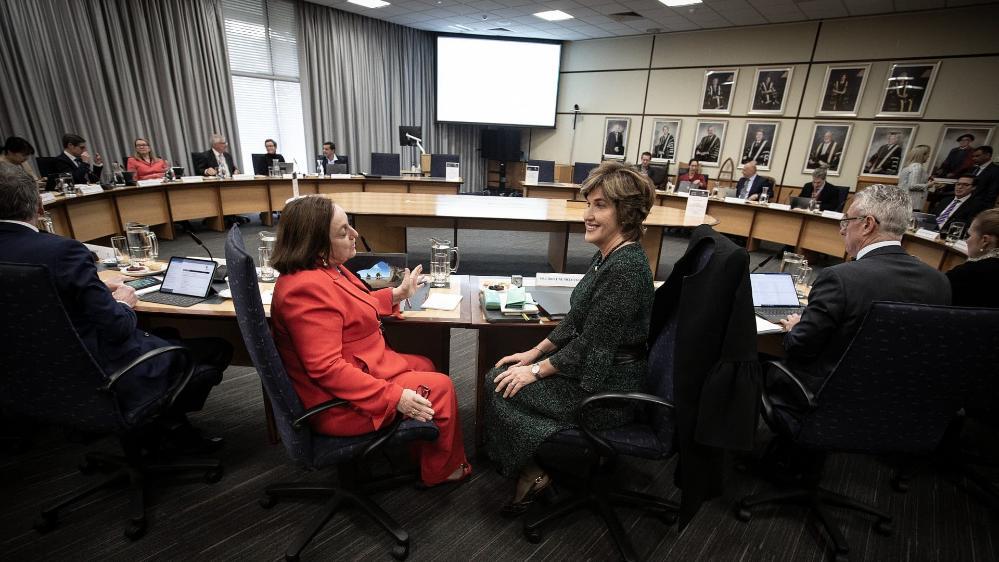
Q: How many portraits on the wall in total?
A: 11